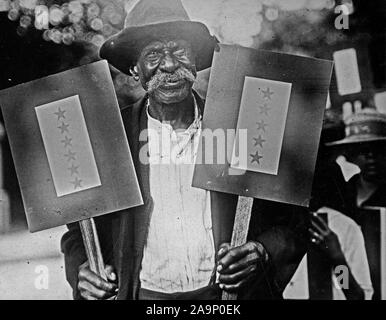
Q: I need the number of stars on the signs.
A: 11